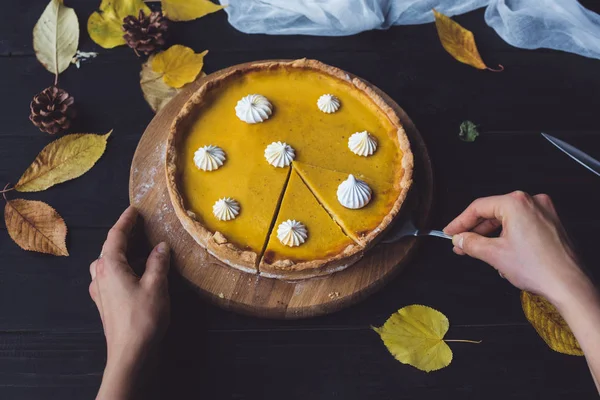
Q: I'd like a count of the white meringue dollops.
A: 8